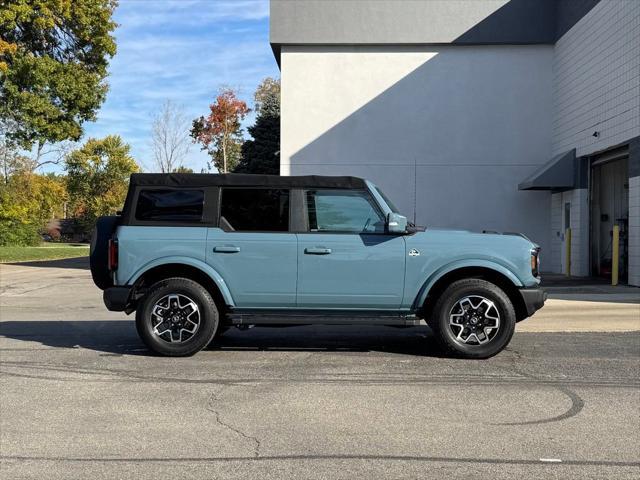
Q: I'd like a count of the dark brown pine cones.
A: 0